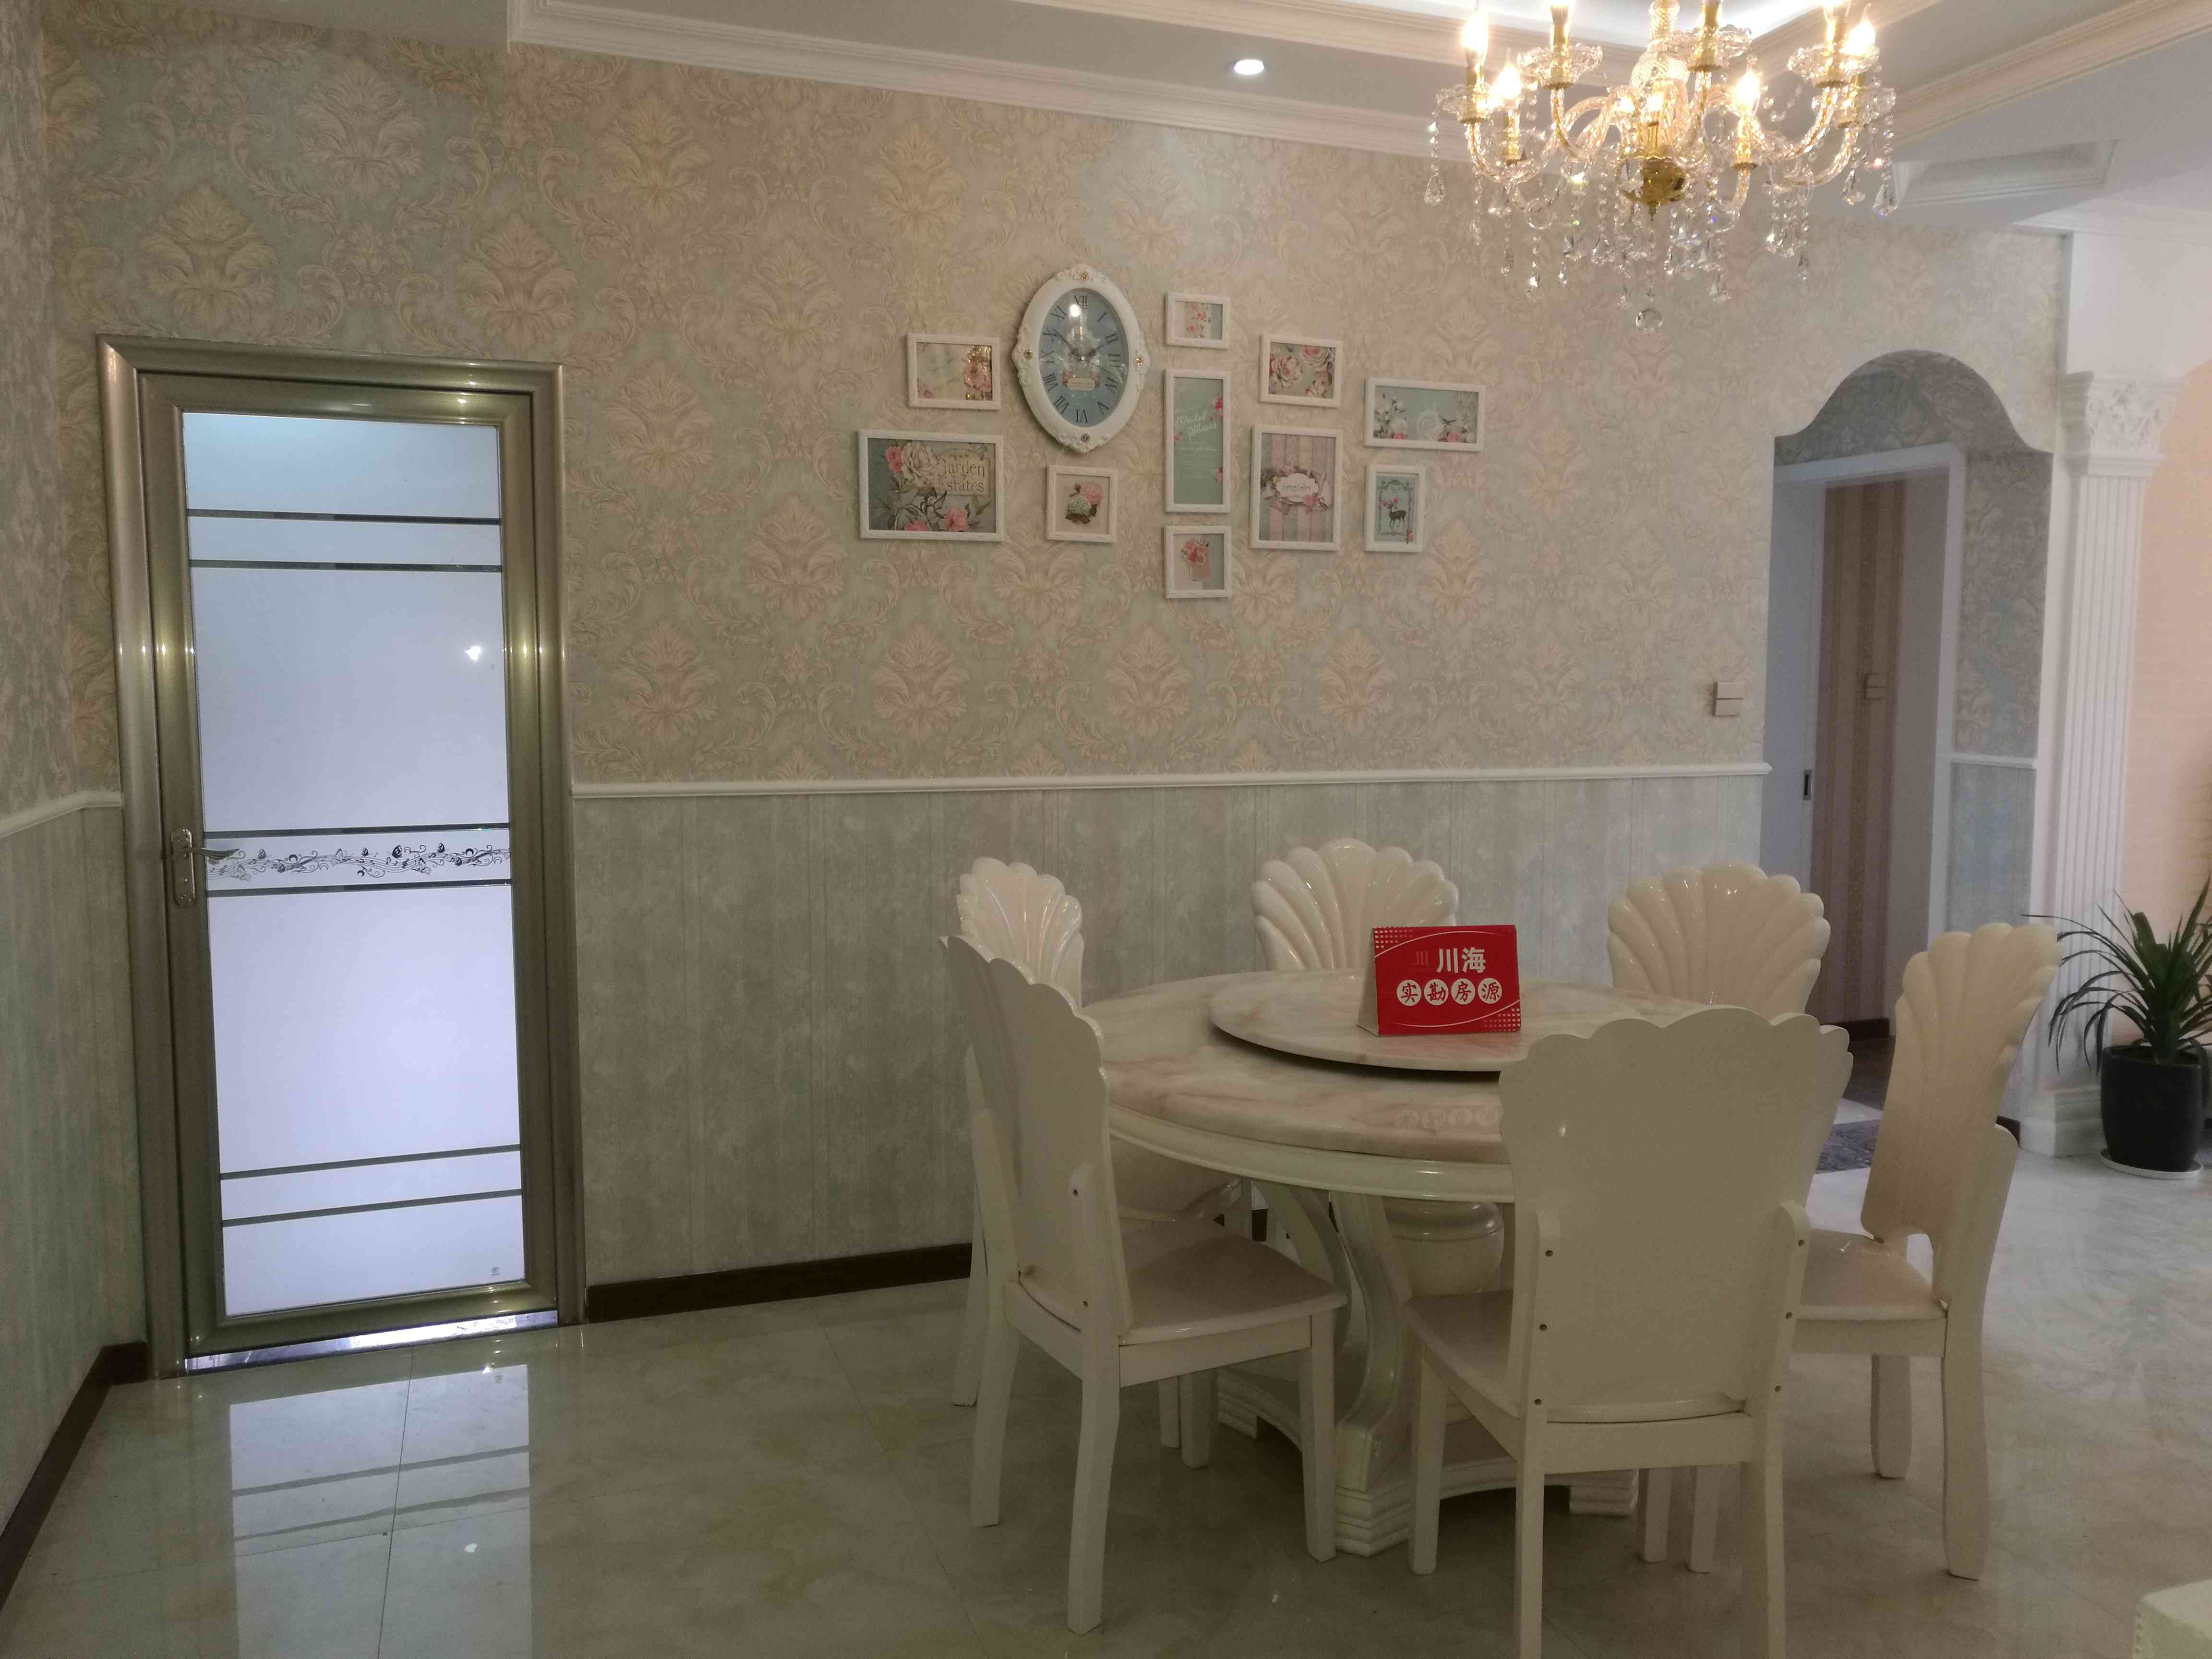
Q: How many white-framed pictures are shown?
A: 10